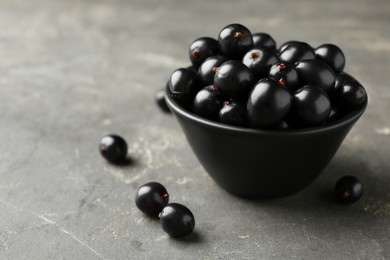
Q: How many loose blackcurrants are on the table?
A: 5